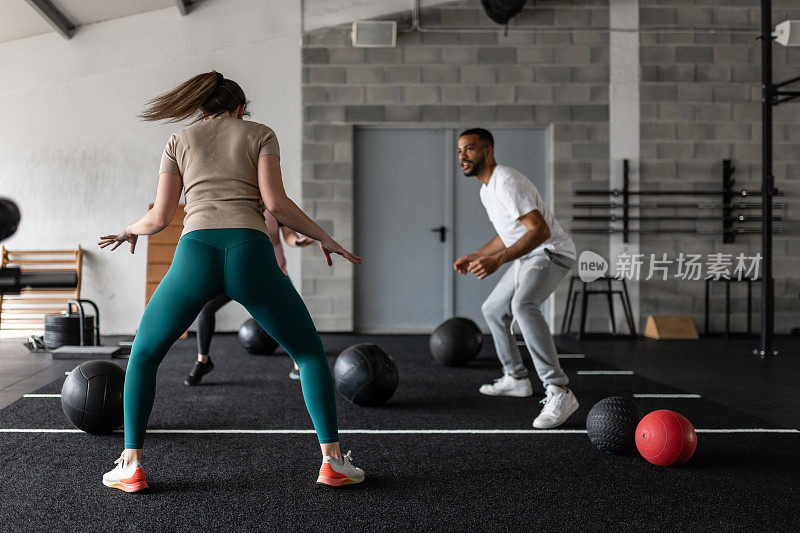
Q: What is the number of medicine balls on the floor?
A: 6